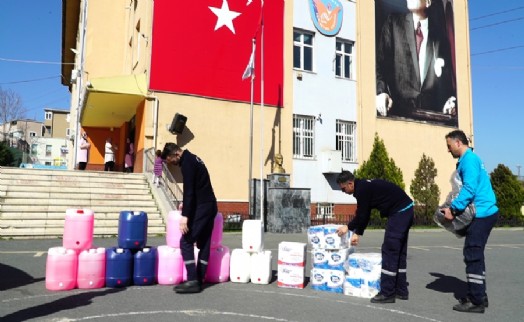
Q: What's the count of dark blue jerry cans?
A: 3